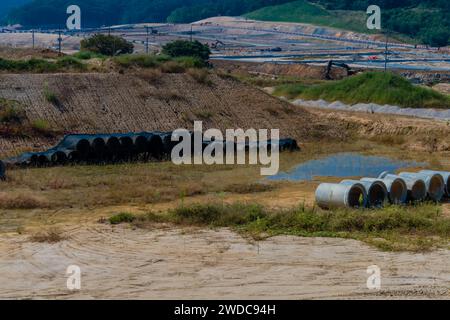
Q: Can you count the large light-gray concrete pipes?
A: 6